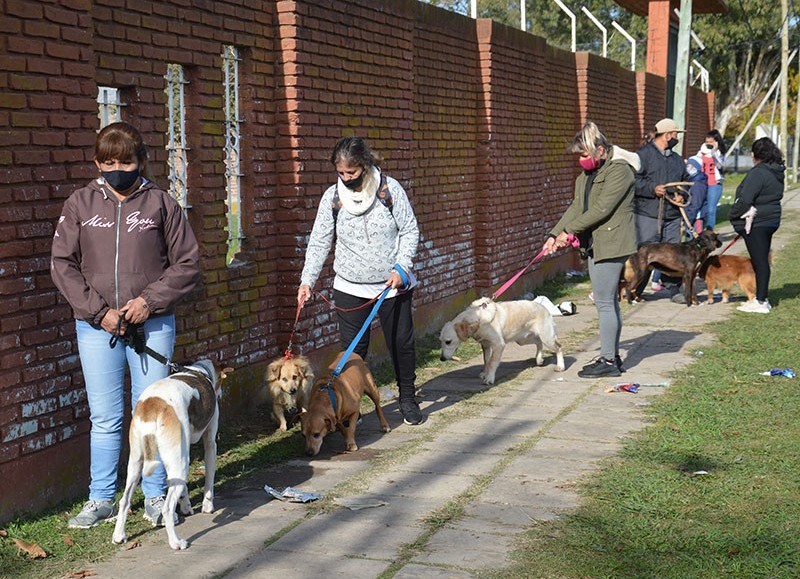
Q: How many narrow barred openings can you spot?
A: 3